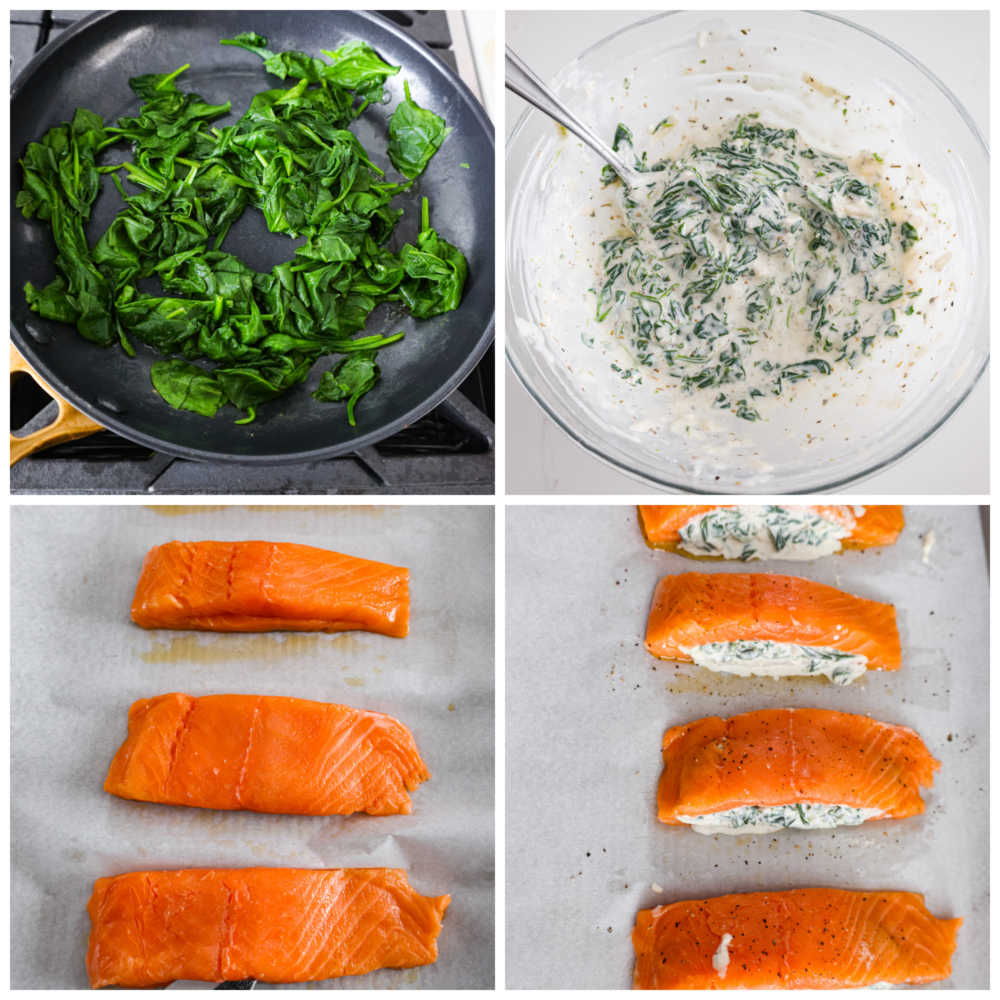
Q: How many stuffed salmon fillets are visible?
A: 4